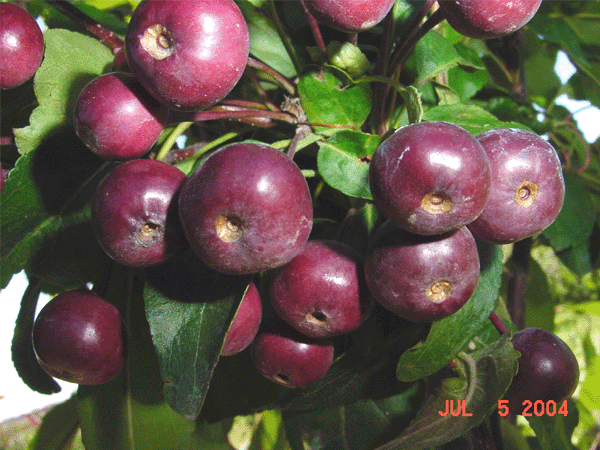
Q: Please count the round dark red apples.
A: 15